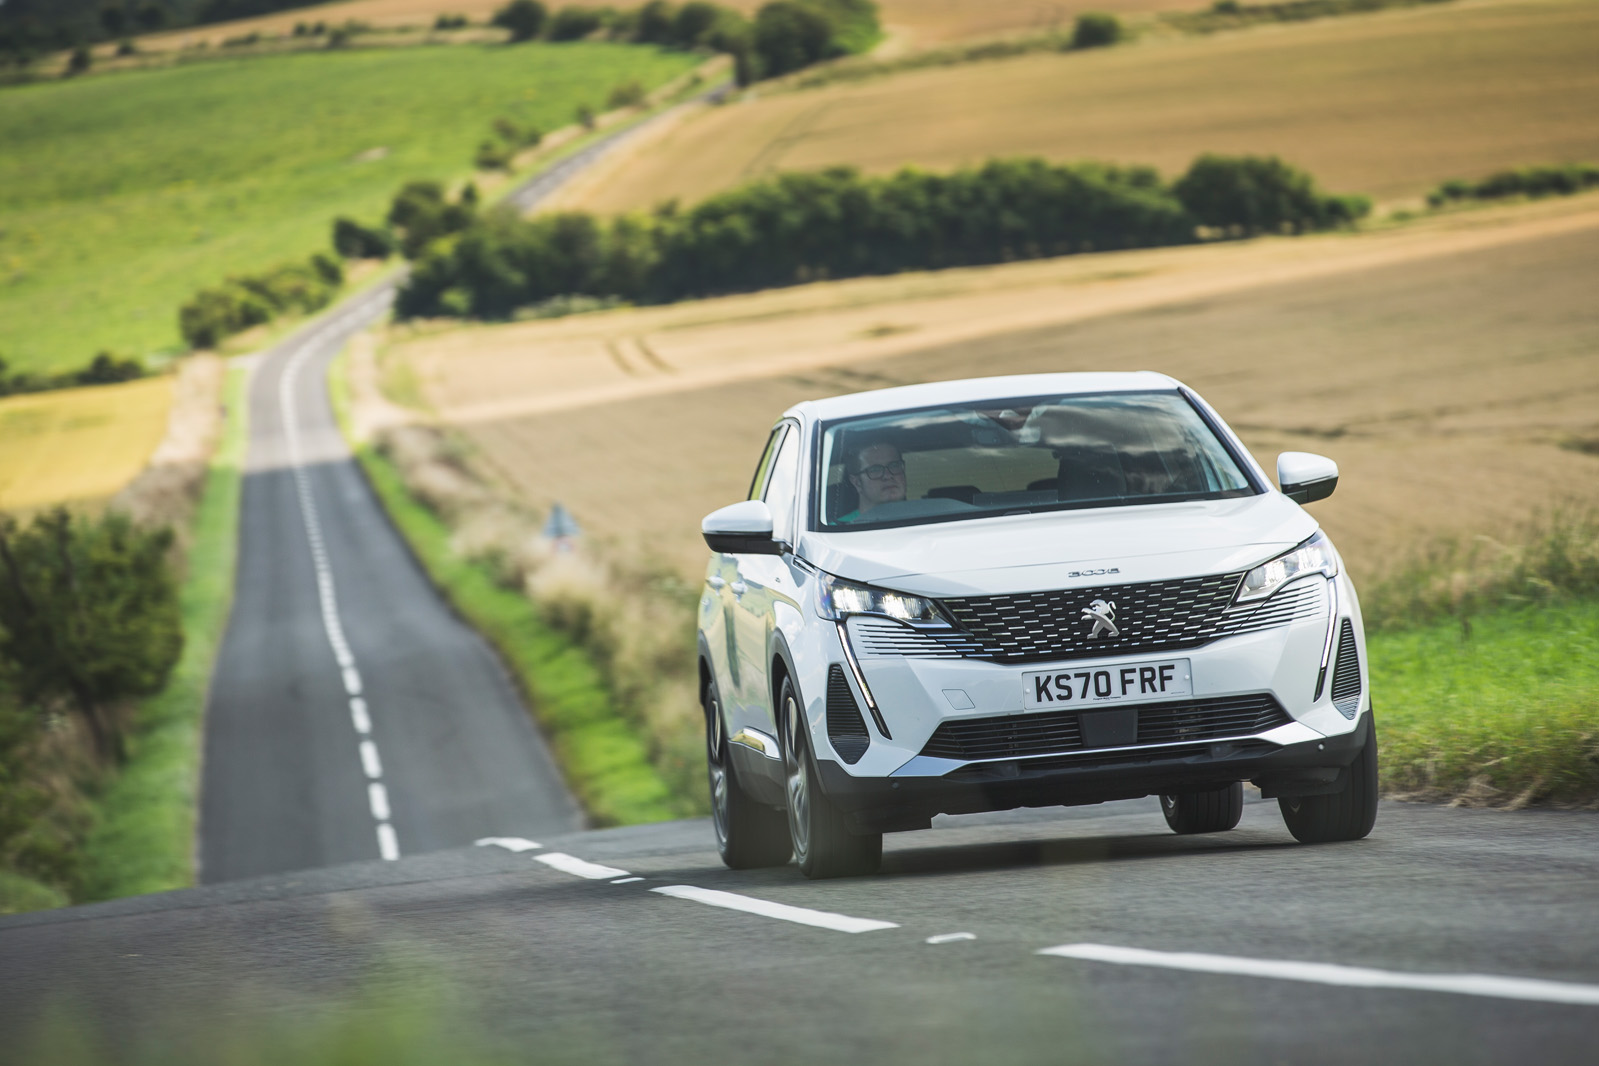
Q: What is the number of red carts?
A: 0